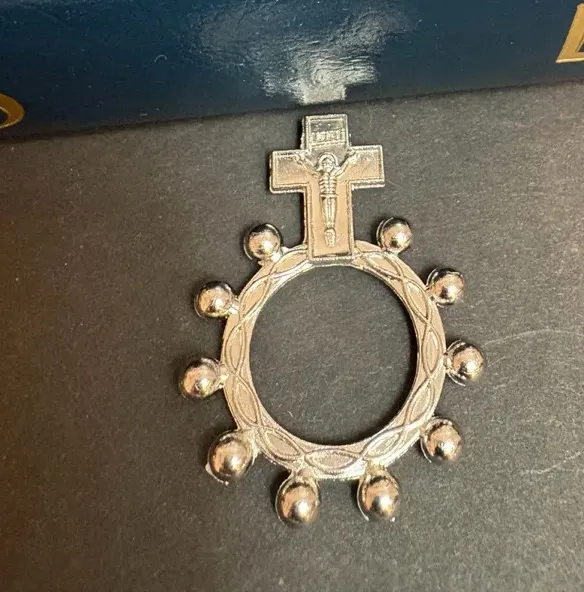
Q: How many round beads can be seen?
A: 10